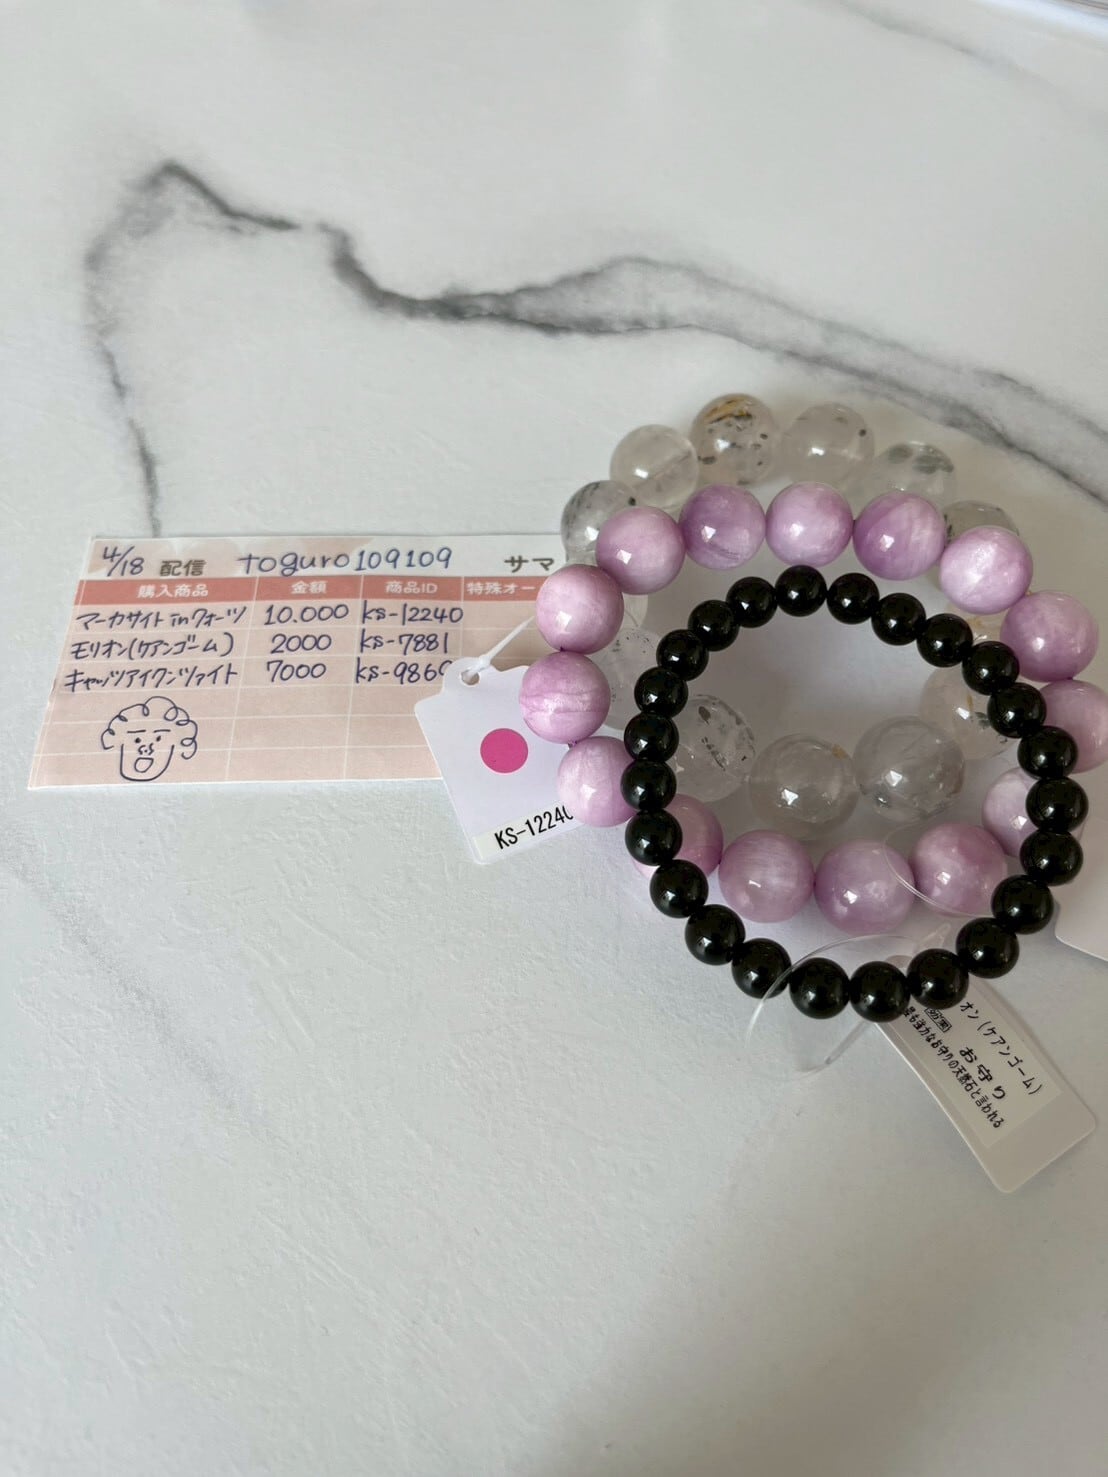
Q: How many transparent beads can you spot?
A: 13